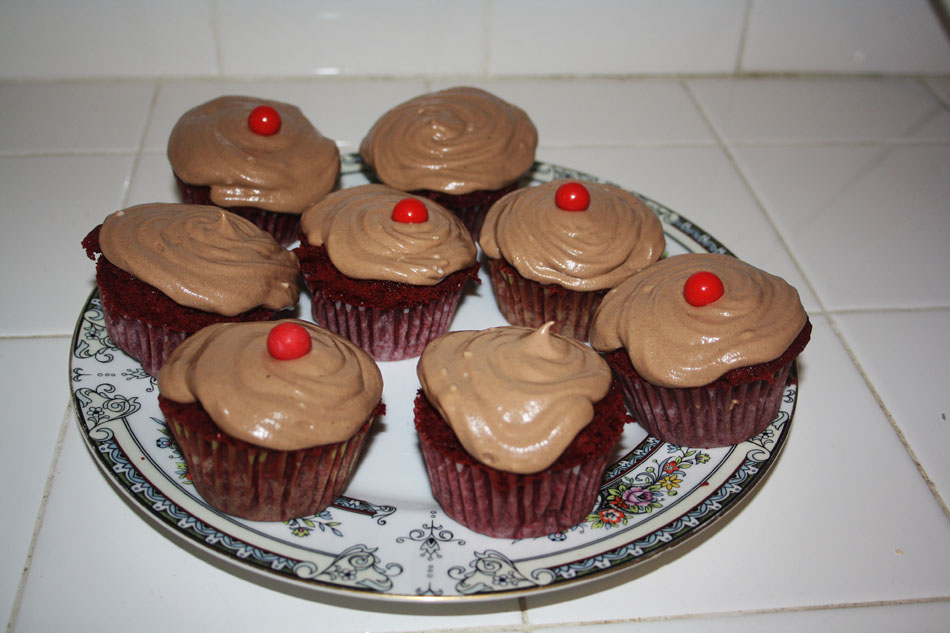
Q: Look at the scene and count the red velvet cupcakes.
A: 8